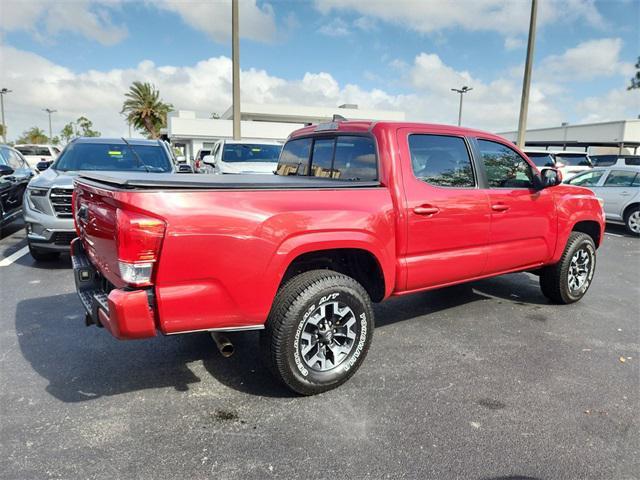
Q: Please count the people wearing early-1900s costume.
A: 0